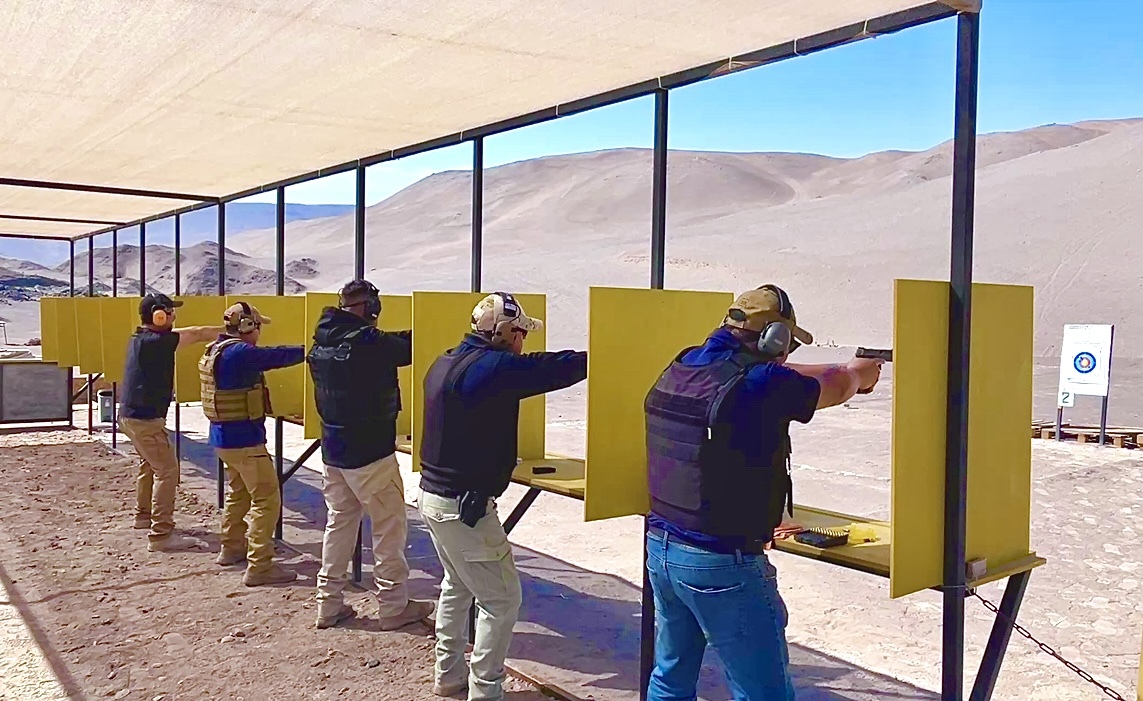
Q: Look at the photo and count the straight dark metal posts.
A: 11